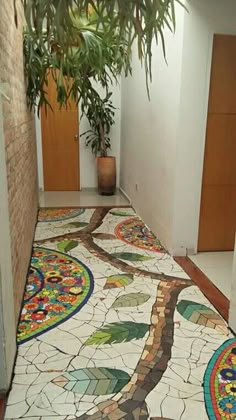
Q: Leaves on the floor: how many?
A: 10